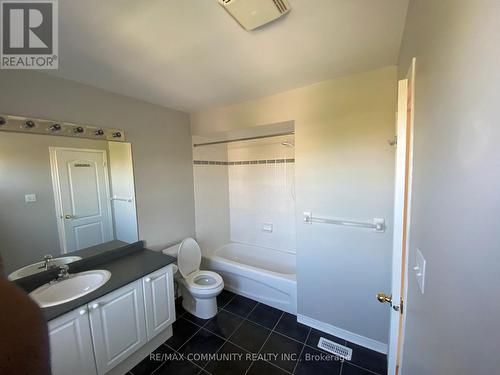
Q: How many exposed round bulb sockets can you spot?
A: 6